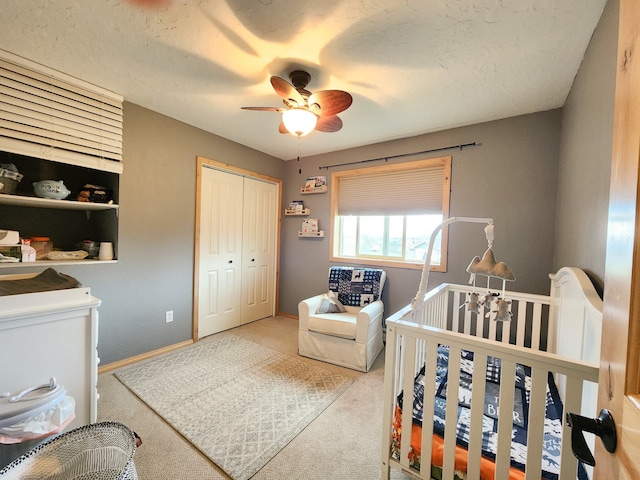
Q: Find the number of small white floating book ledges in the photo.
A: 3